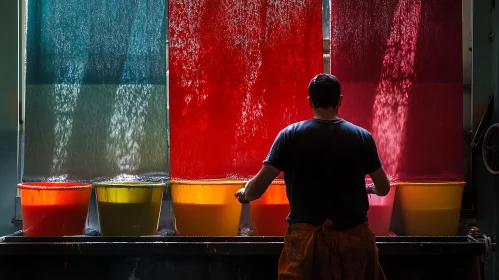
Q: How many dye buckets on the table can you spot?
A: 6